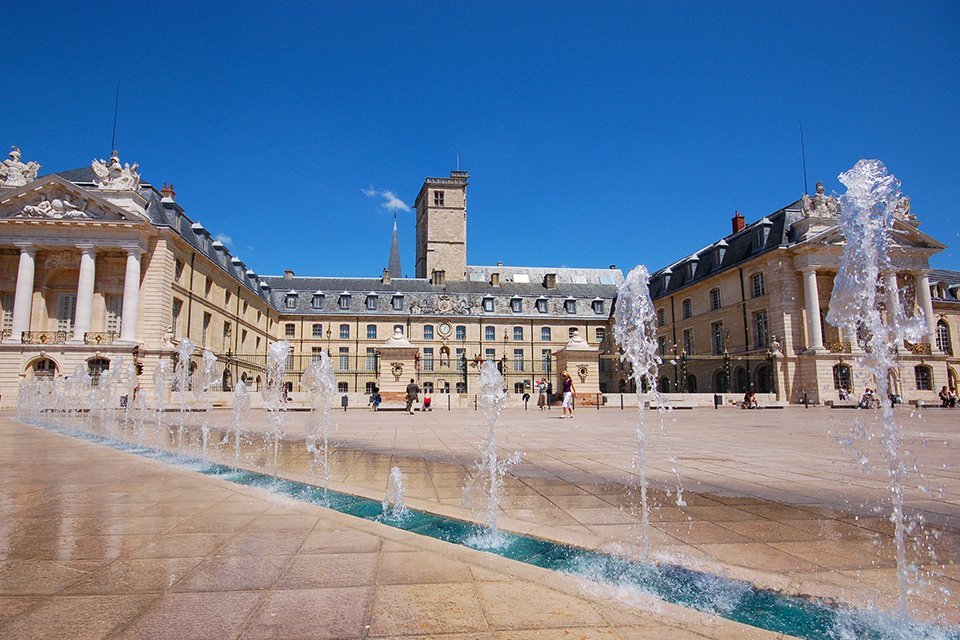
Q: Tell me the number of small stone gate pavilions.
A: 2